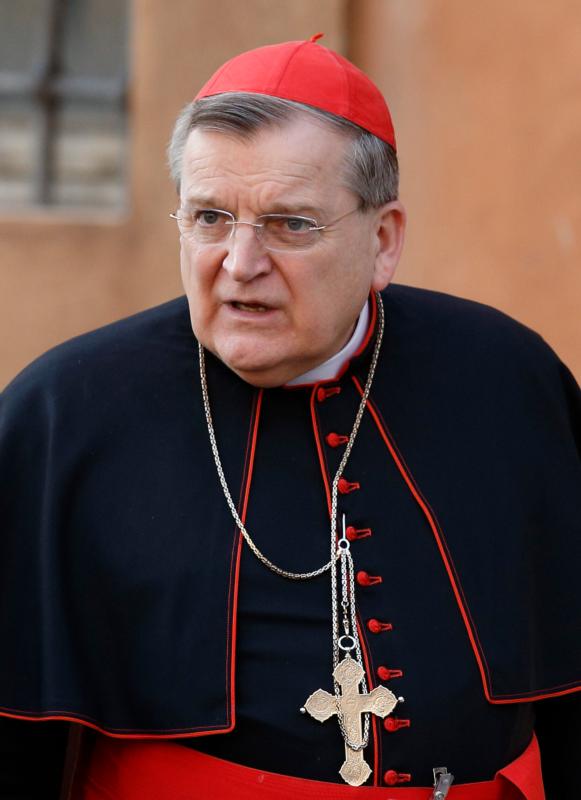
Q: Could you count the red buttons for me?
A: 9